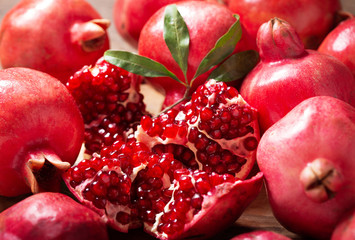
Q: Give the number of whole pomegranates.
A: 11